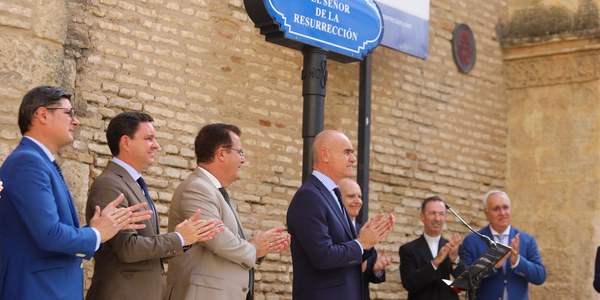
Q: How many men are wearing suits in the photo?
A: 7